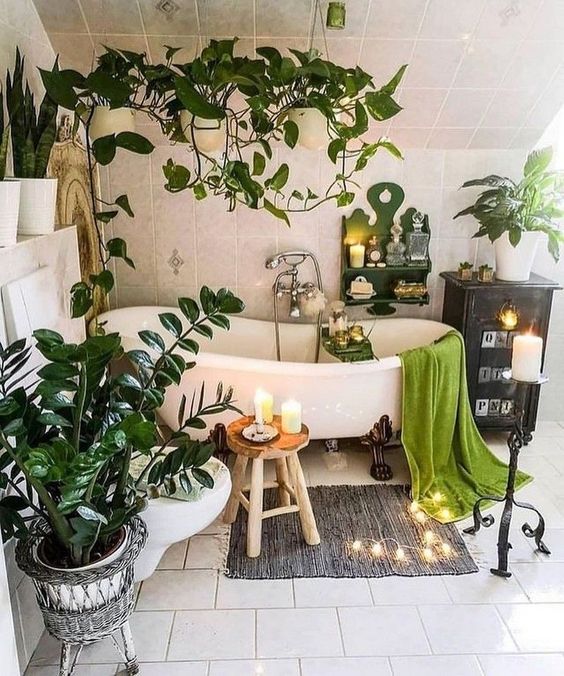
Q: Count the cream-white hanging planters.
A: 3